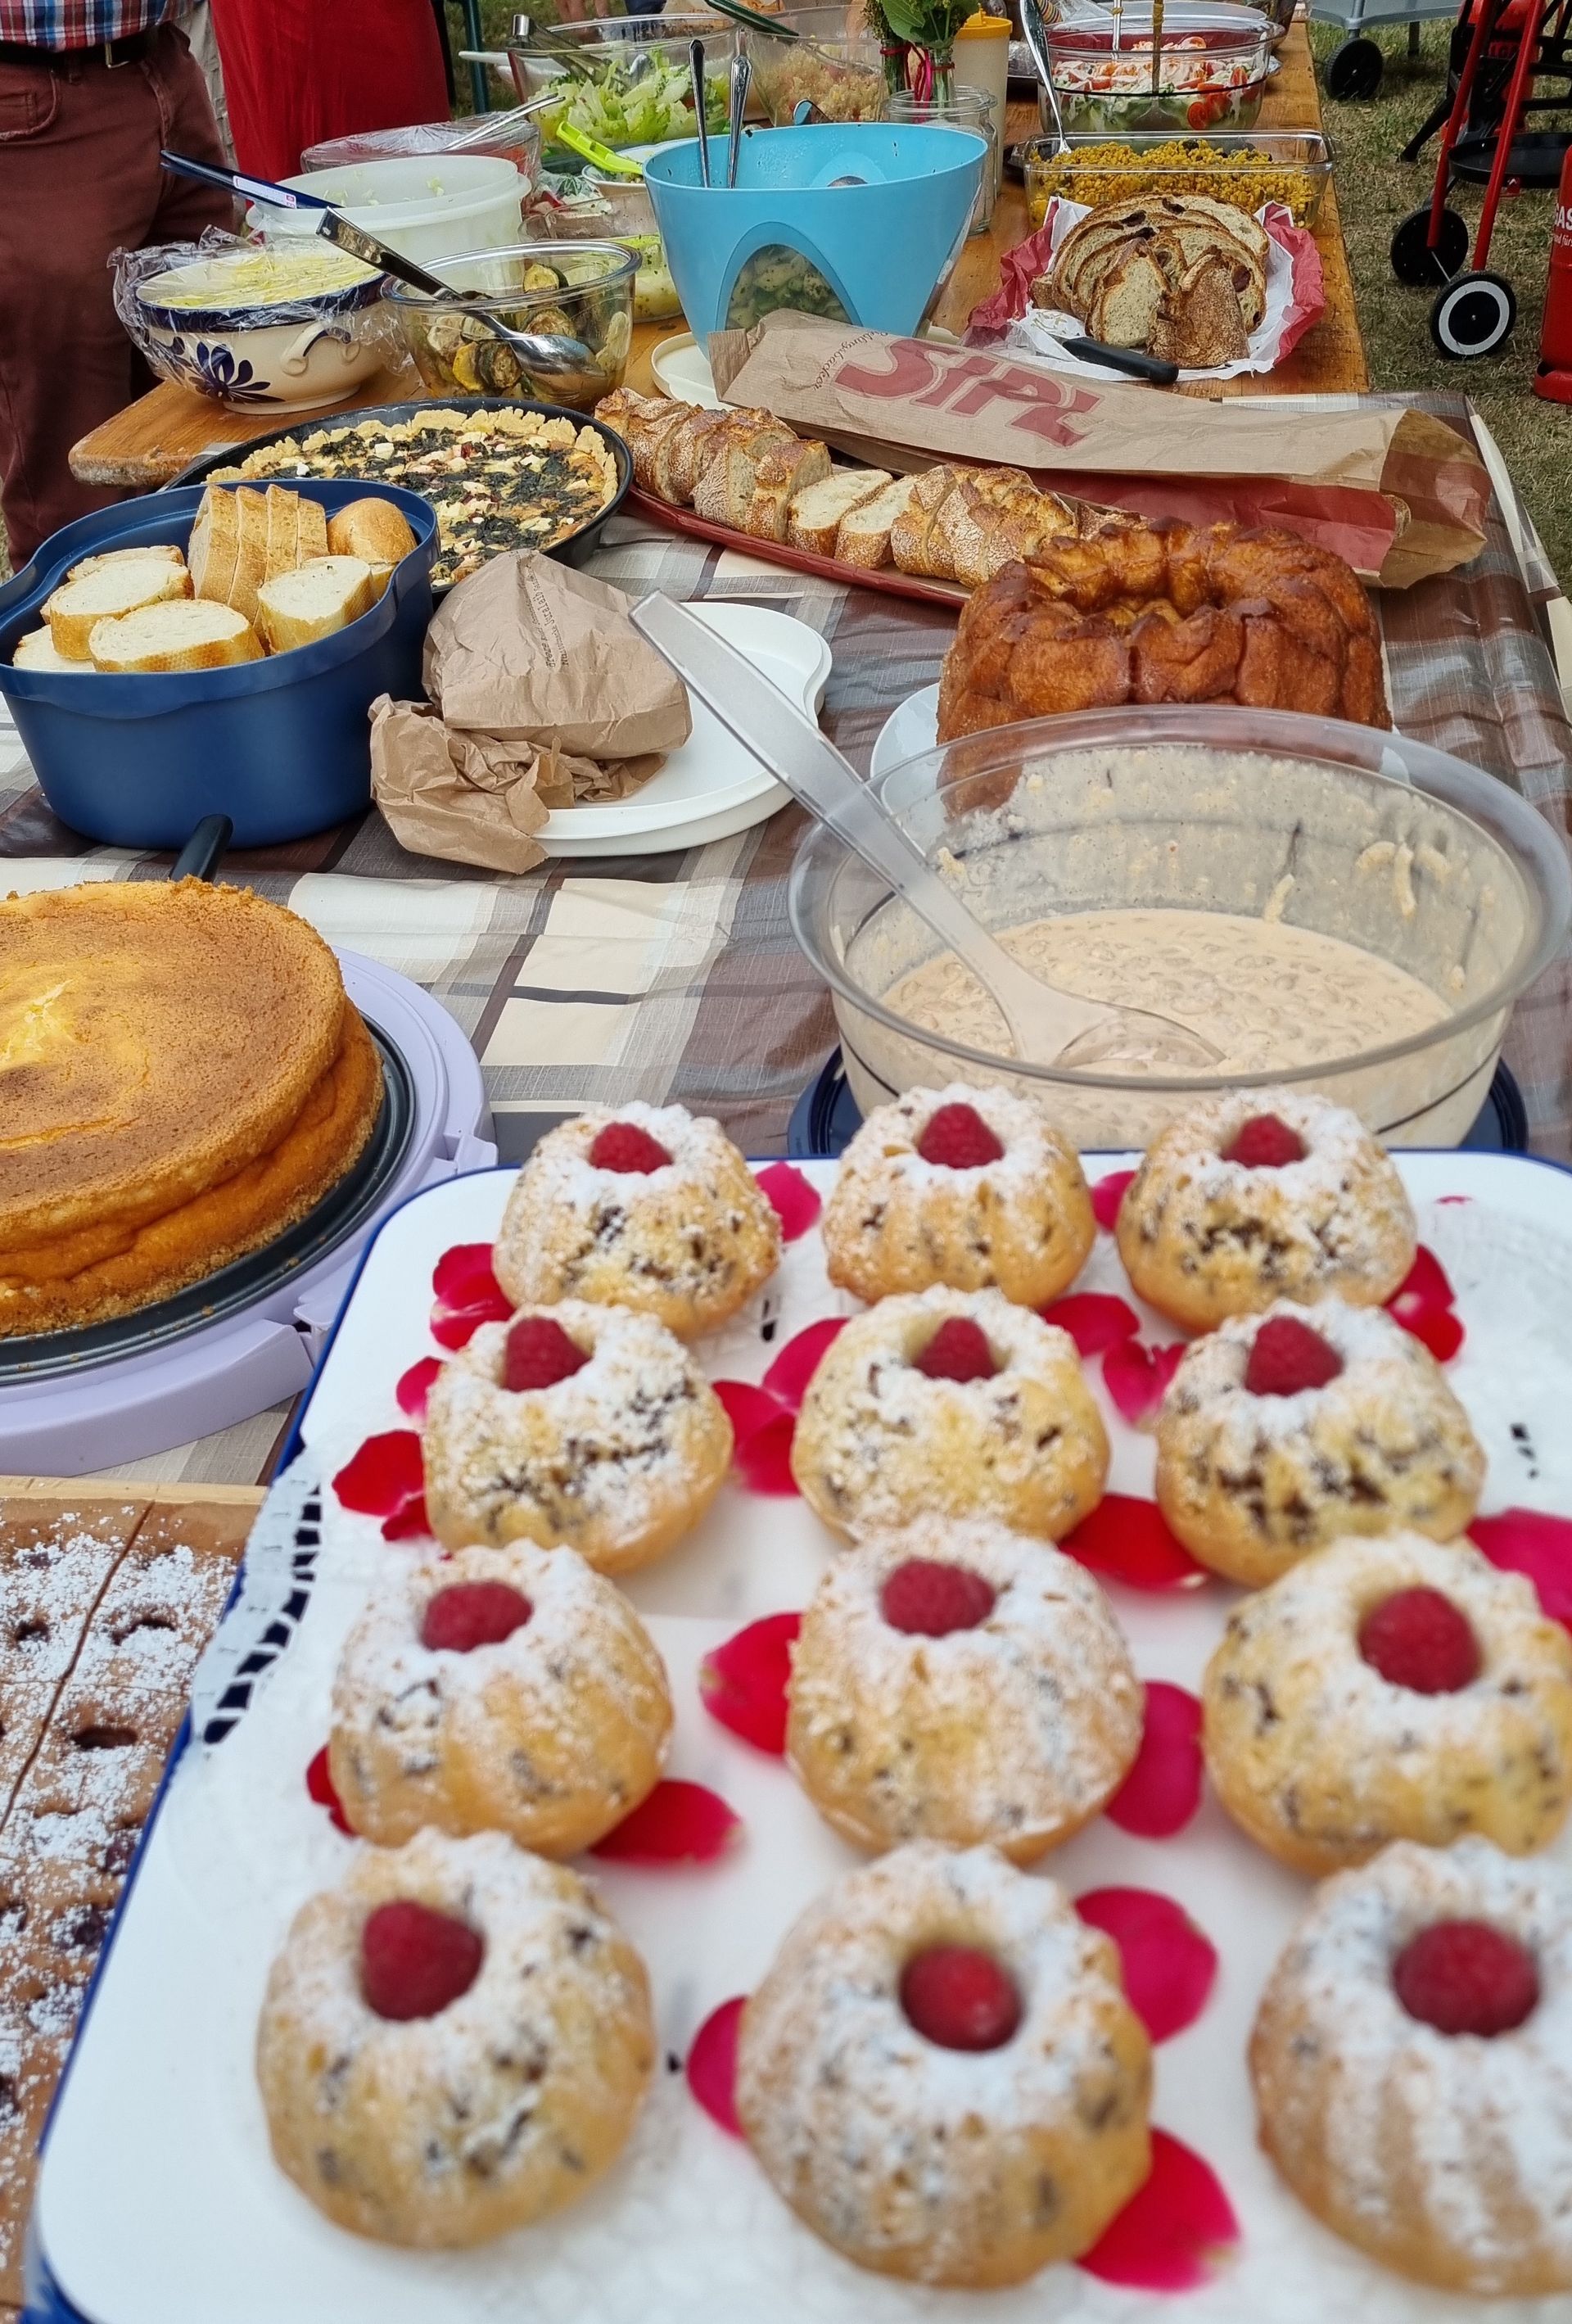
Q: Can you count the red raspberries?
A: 12